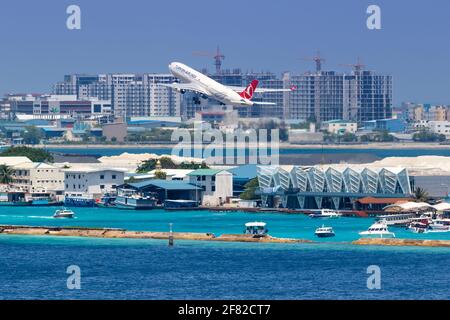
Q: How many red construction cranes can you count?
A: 3